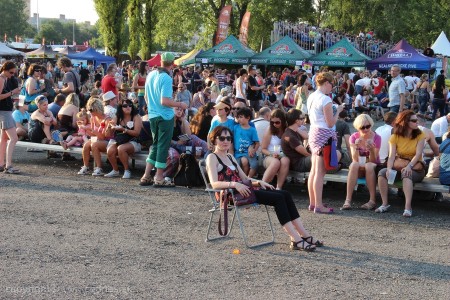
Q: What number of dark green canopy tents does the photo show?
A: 3